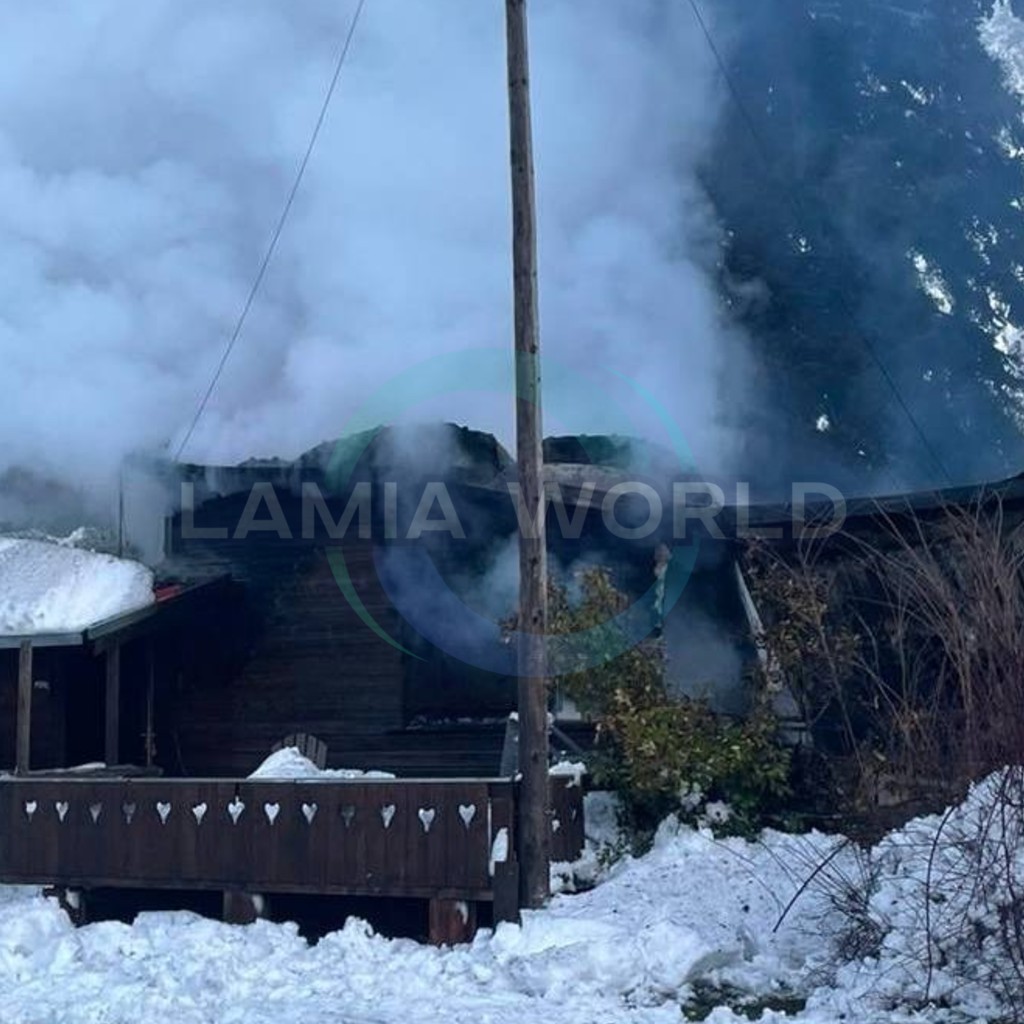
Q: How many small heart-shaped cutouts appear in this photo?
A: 13